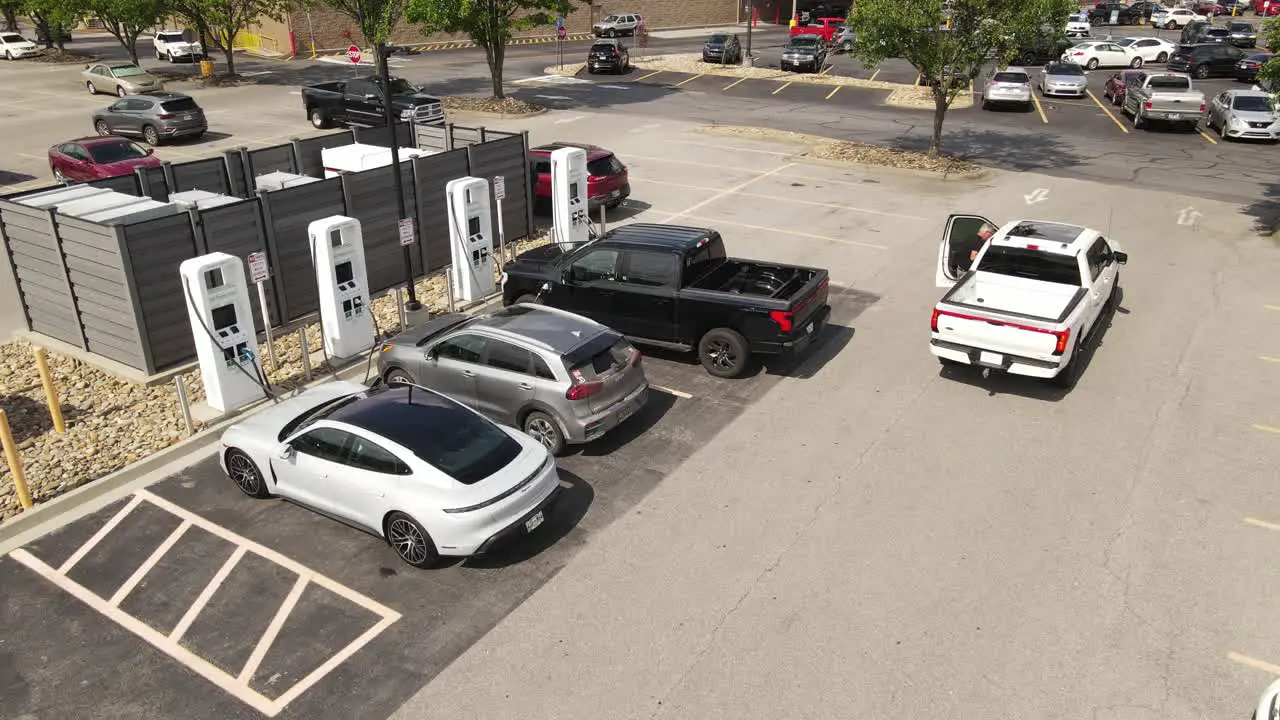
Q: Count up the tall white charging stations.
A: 4